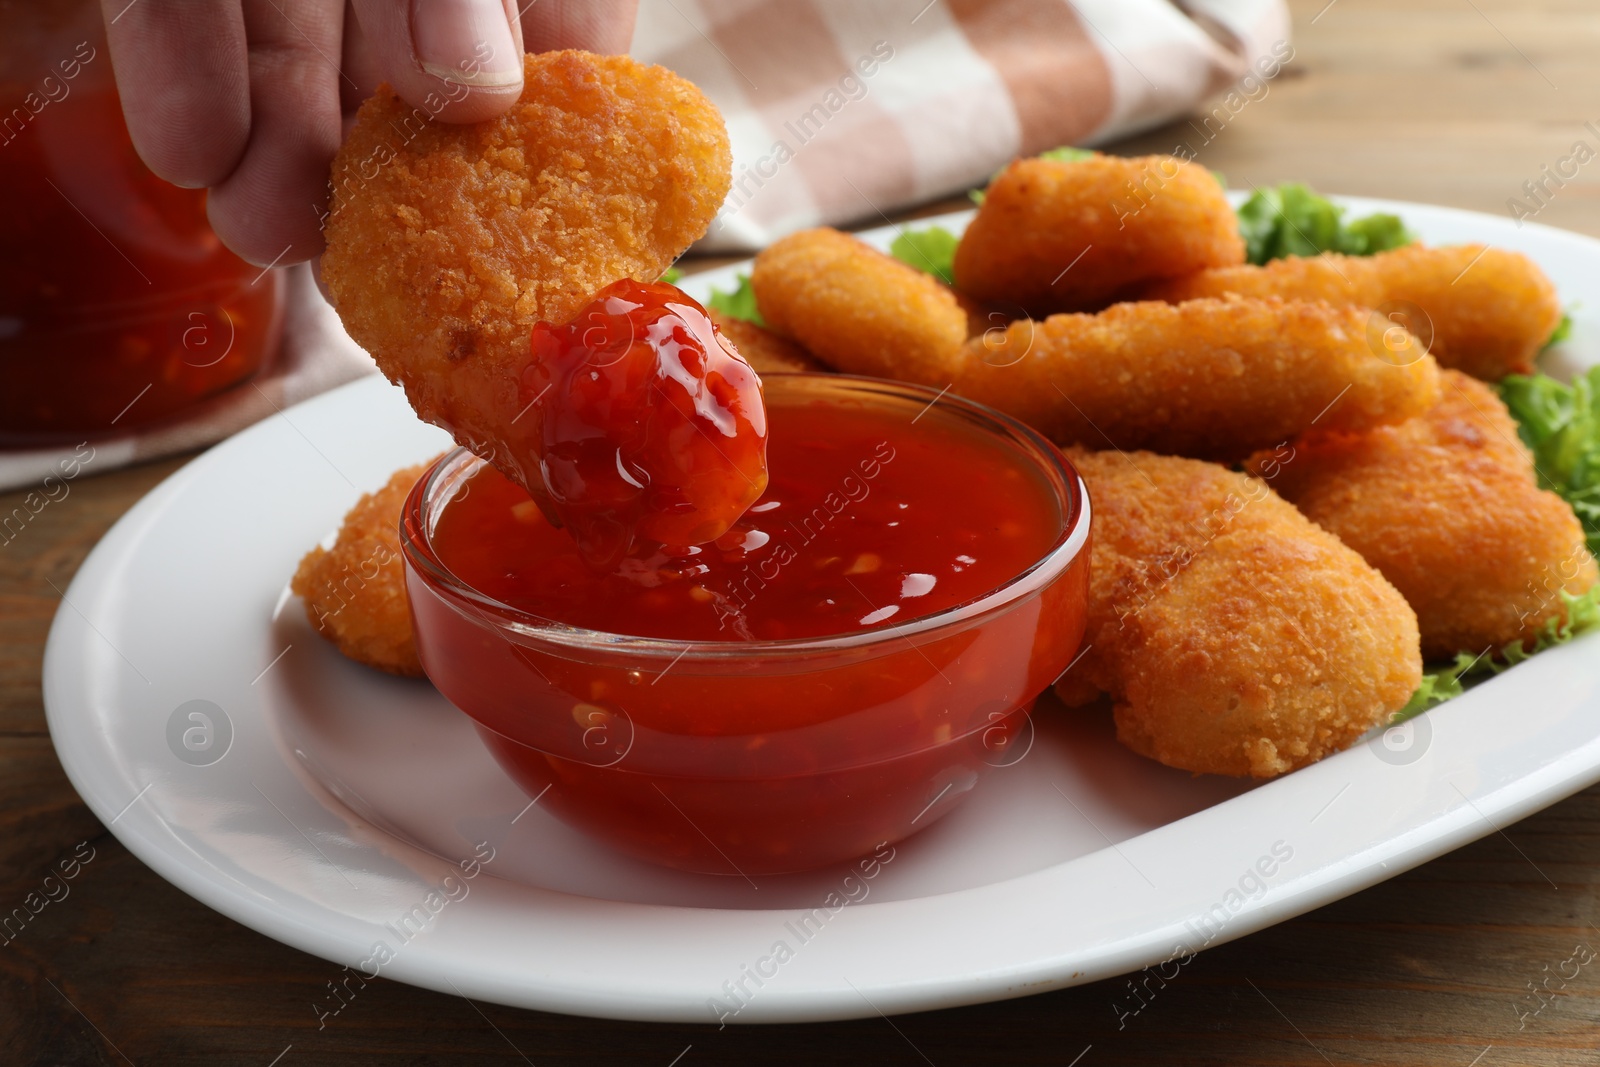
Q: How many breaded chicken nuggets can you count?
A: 9